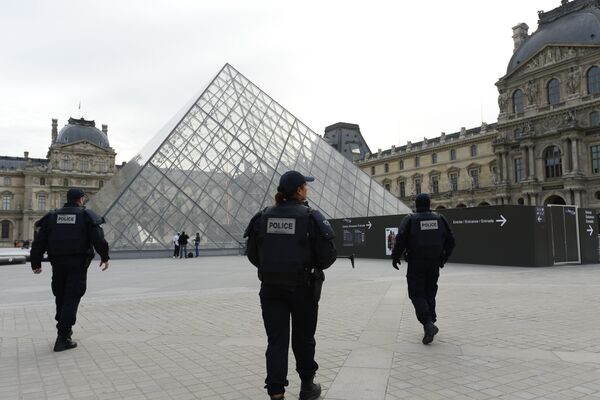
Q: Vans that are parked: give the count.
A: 0